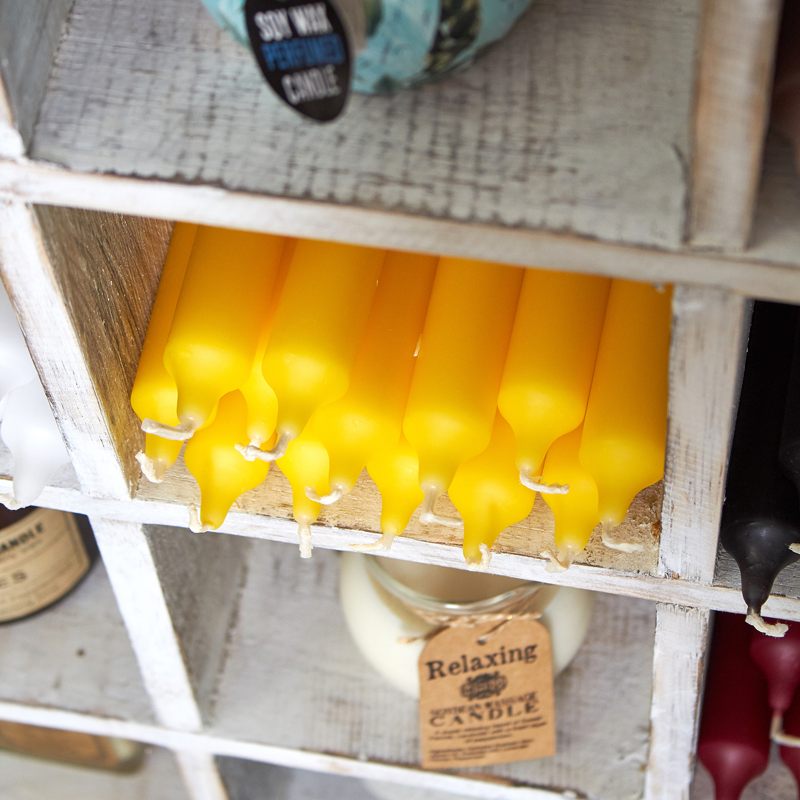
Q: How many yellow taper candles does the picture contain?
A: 13